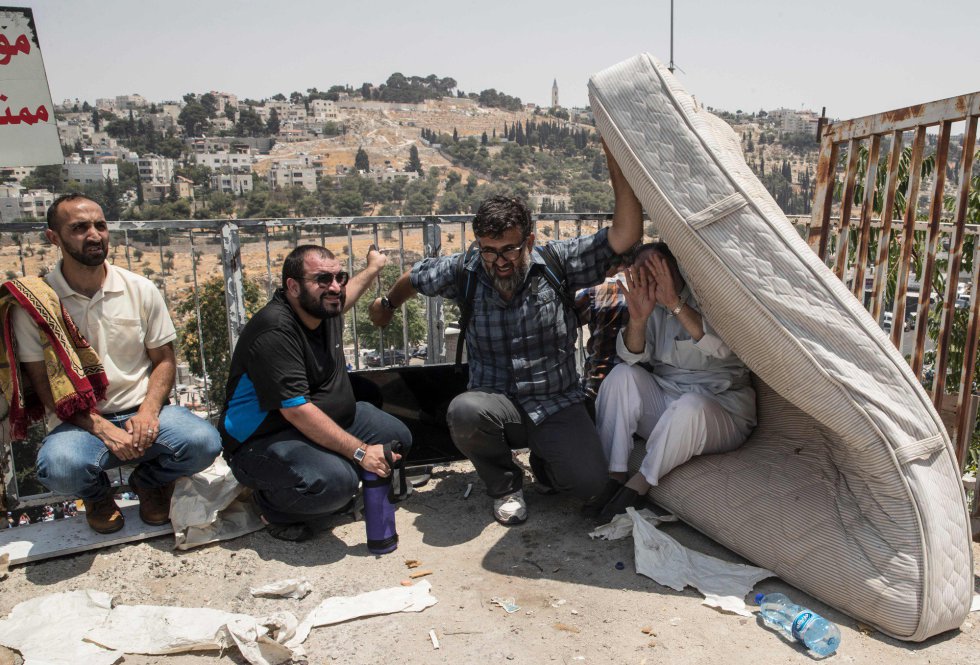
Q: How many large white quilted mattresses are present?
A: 1